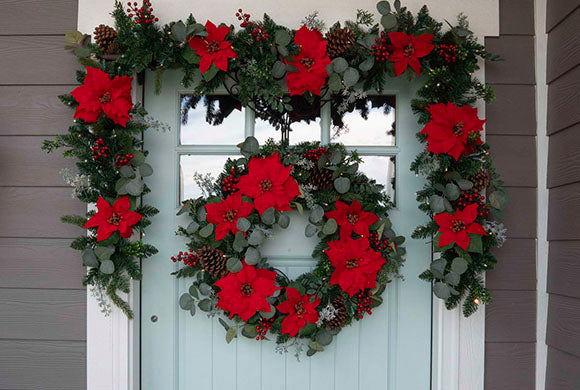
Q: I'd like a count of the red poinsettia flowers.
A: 13